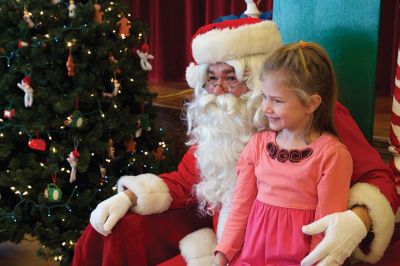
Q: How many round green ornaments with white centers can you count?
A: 2